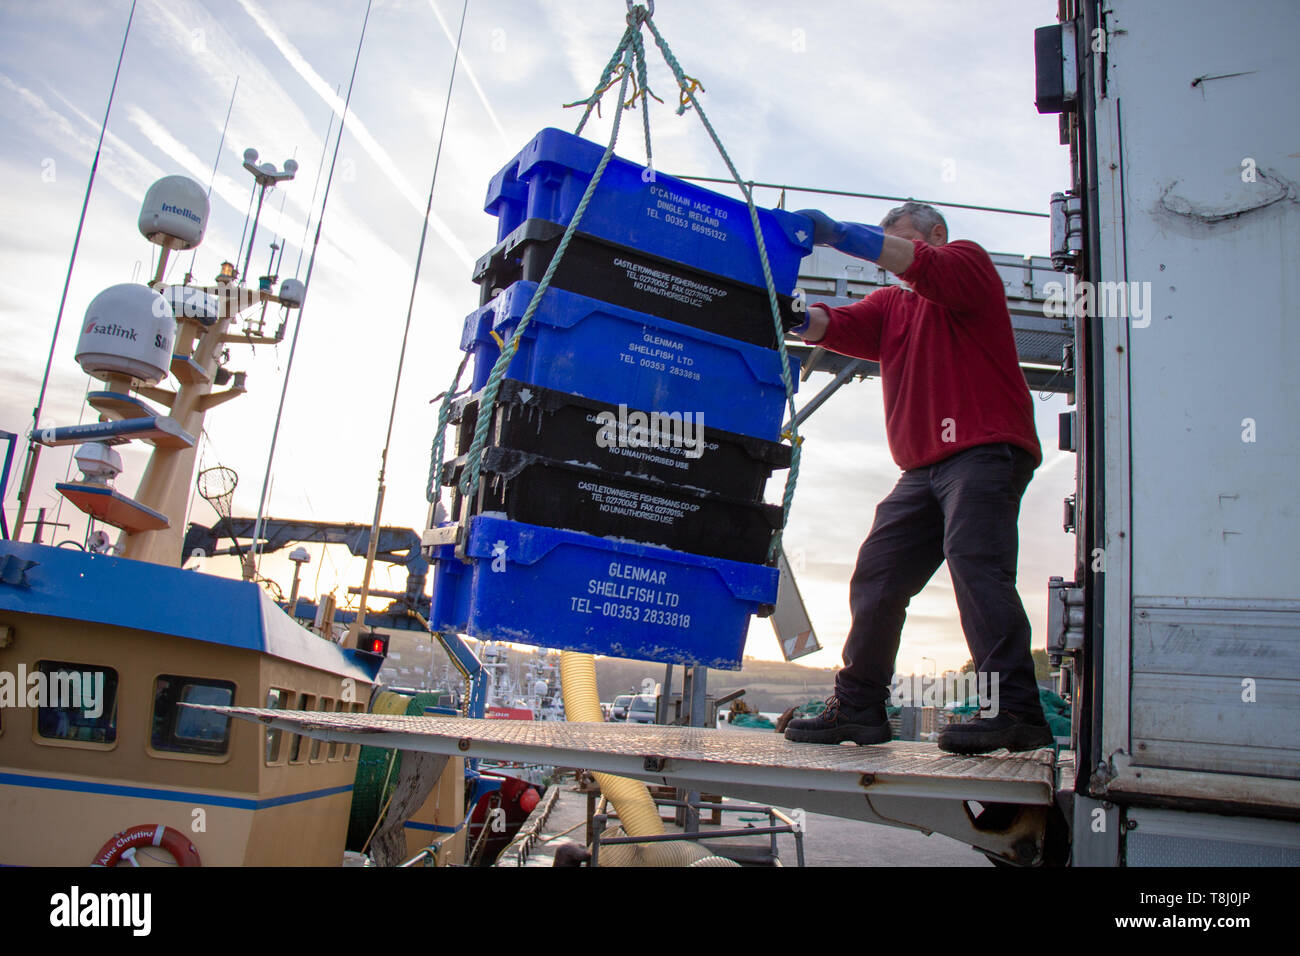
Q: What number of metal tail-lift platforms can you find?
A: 1